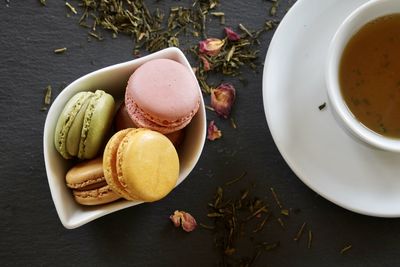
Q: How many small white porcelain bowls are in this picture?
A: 1